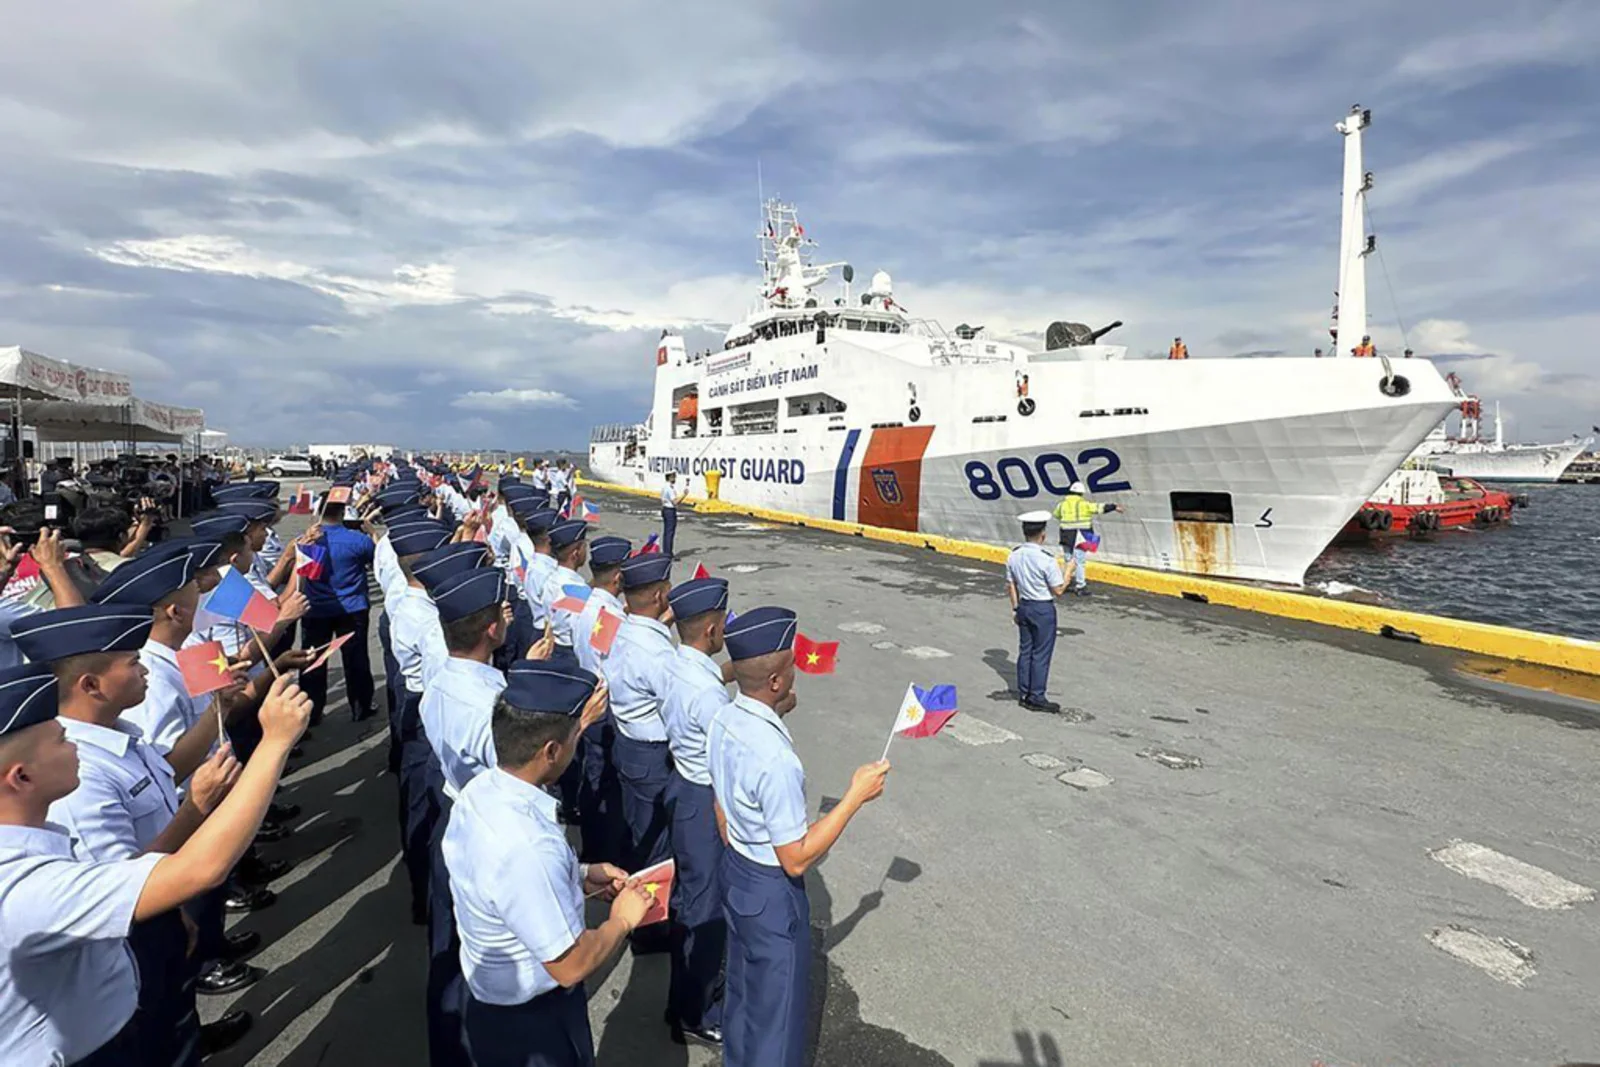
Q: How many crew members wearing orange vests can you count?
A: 3